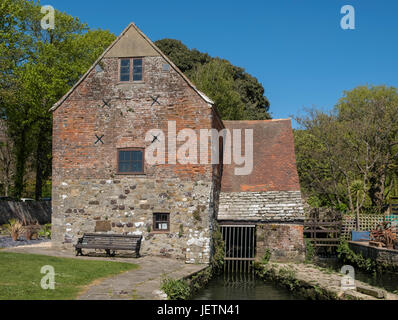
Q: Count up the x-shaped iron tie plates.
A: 4